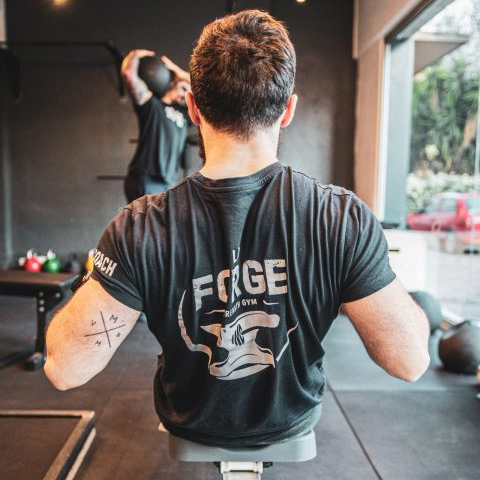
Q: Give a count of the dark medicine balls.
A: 3